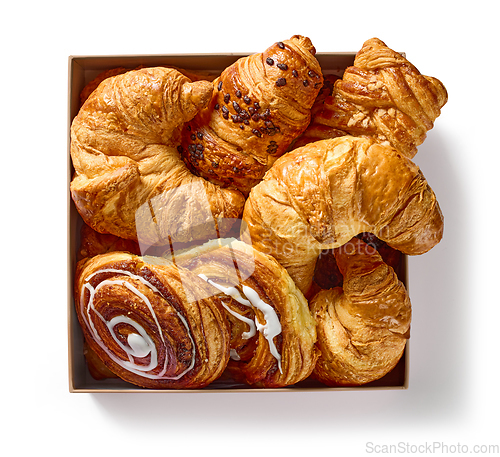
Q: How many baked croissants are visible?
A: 5